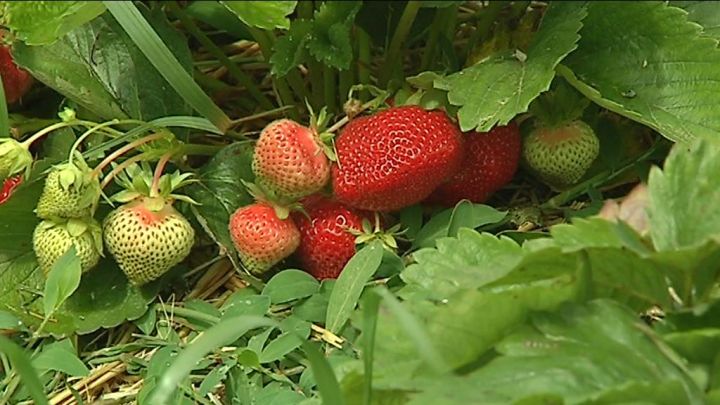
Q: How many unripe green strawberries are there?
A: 5